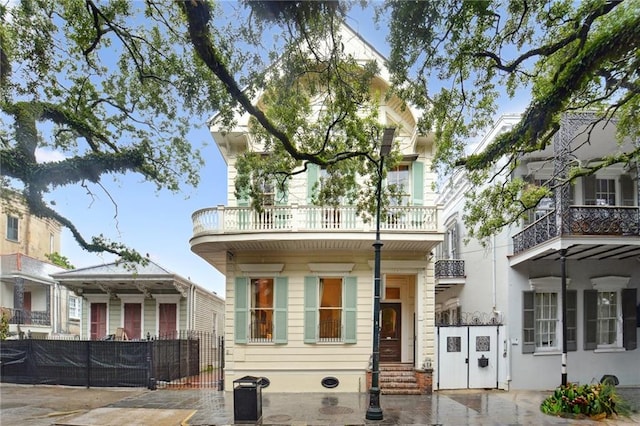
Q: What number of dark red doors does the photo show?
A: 3